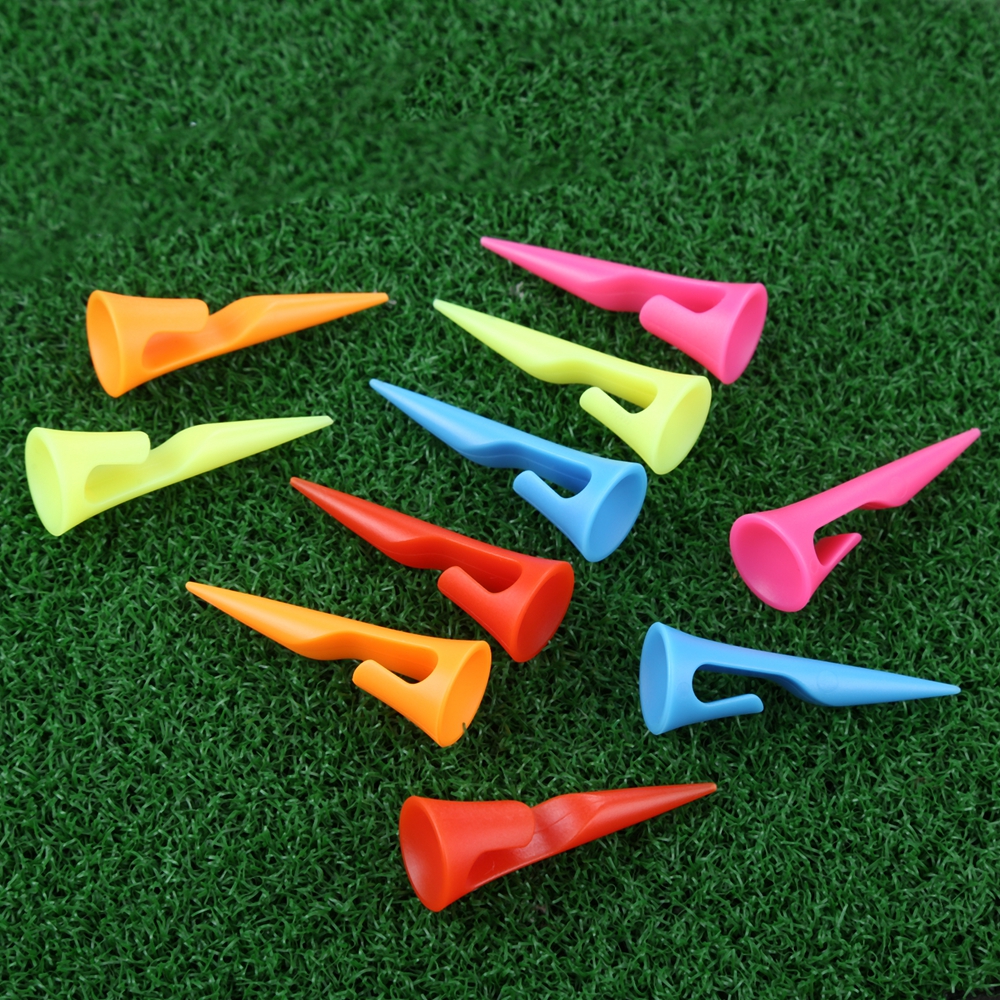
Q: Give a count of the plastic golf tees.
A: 10